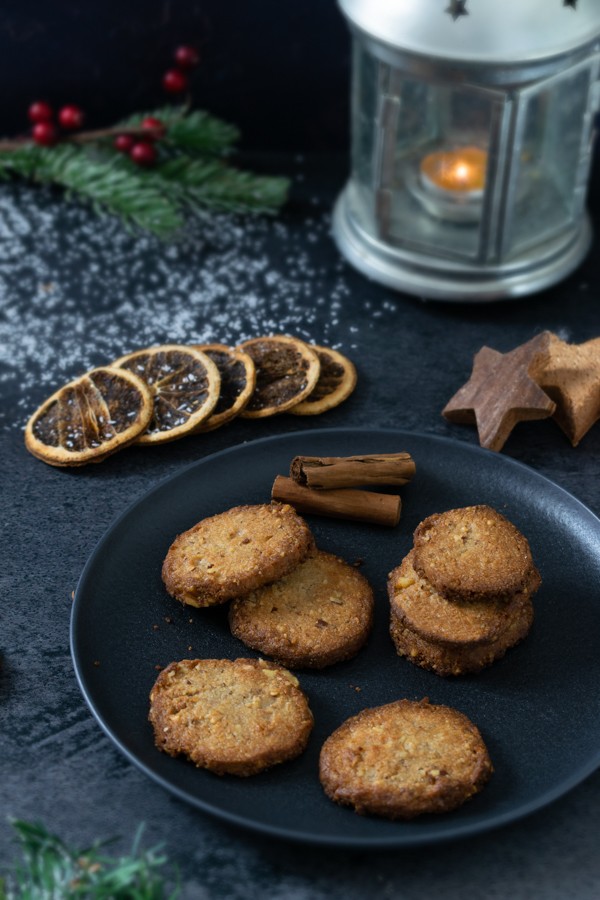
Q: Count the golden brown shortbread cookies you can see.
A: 7